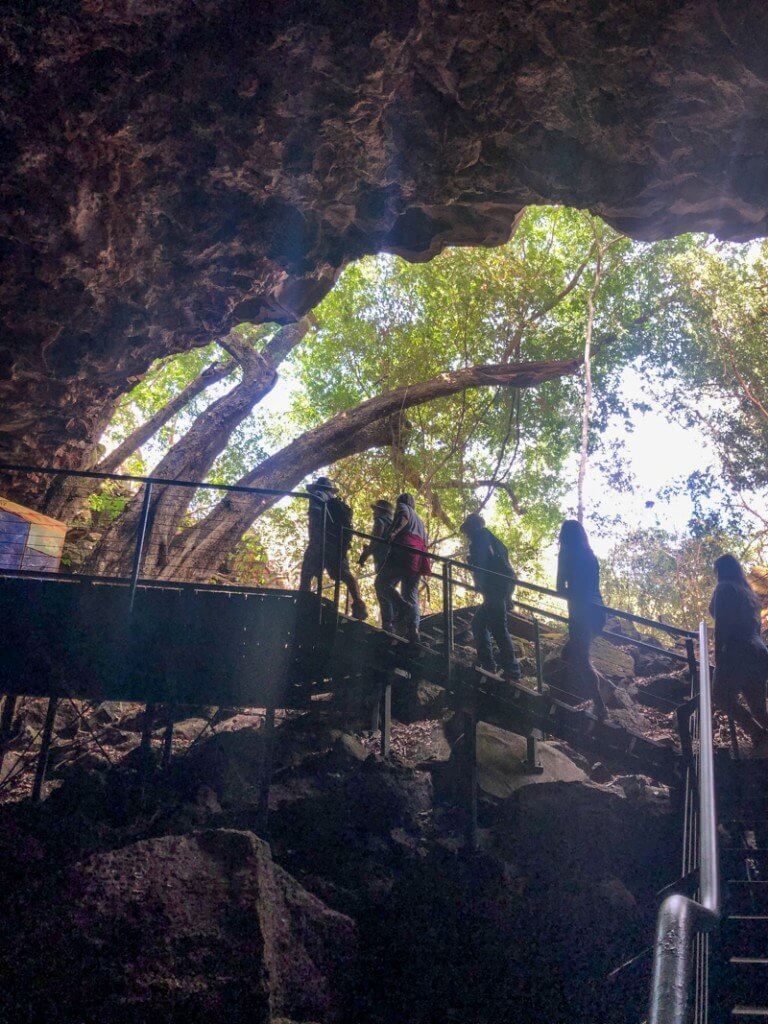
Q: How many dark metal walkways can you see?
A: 1